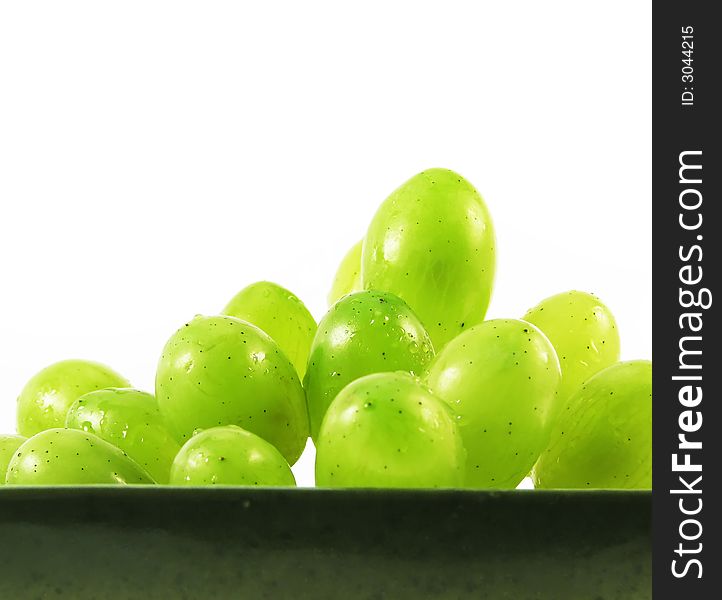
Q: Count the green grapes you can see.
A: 14